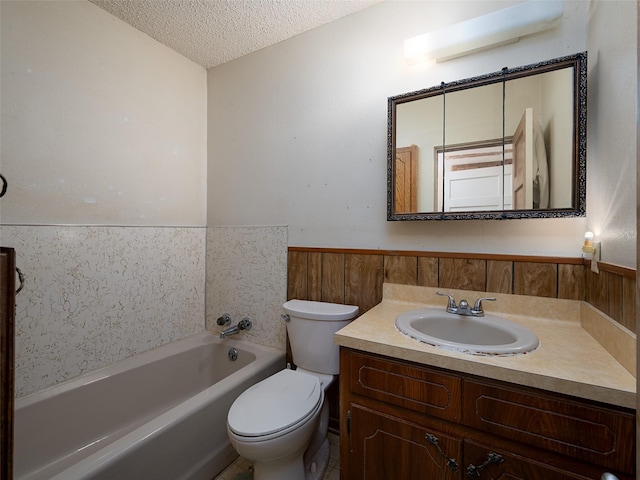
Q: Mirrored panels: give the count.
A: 3